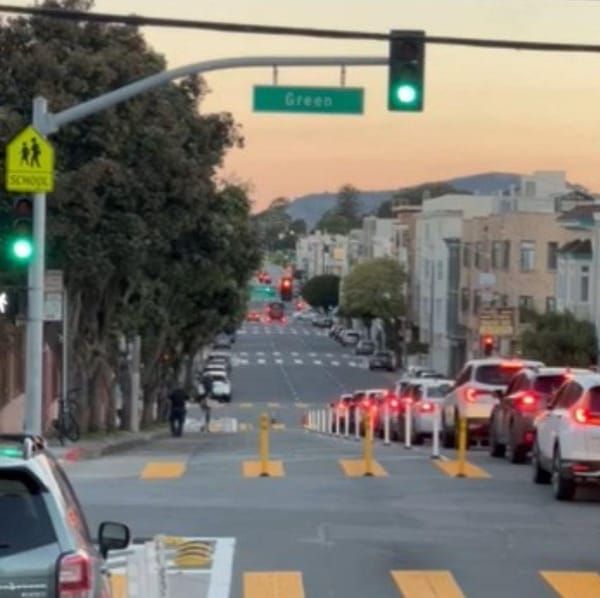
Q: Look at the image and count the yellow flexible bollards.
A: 3